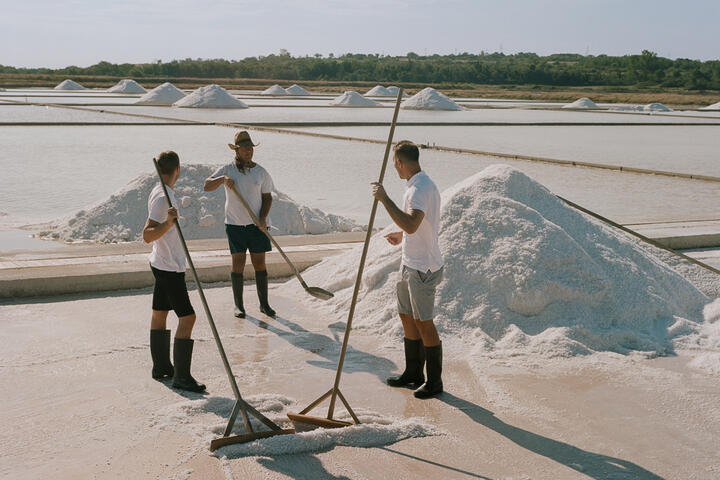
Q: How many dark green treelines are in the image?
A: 1